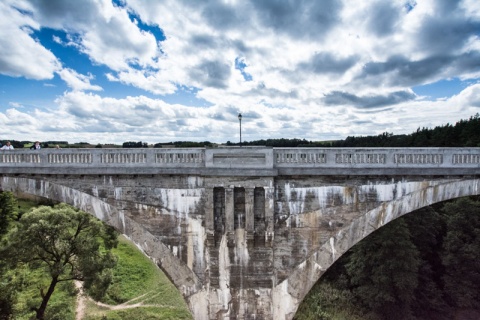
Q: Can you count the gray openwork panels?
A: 8